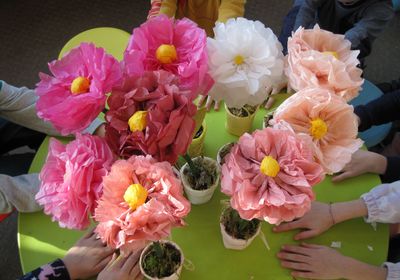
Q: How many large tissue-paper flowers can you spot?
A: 9